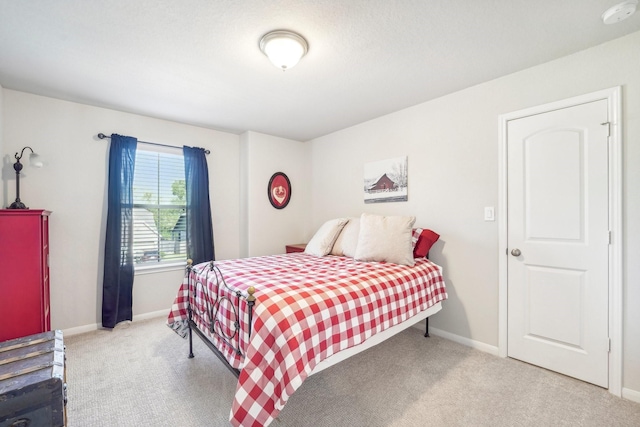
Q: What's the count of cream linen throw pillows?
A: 3